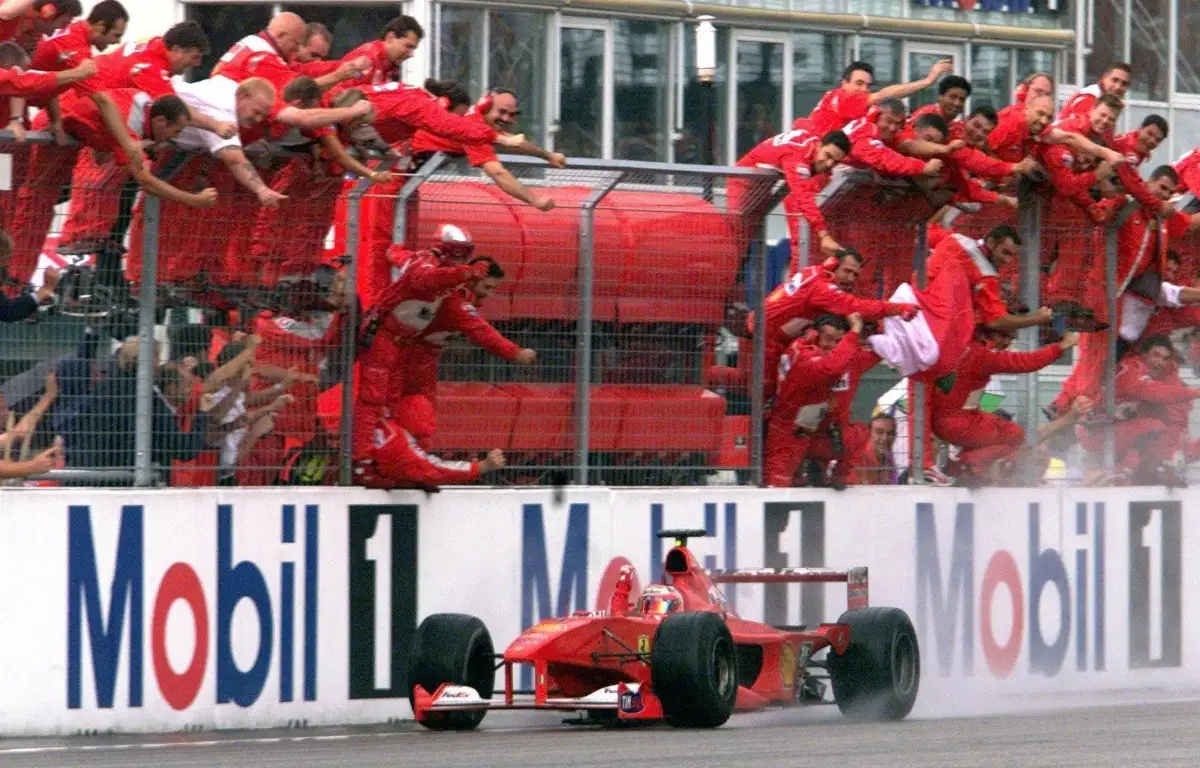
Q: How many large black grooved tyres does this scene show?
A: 3